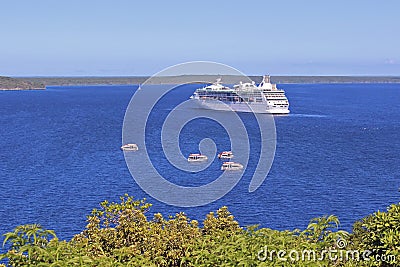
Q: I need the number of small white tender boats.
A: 4